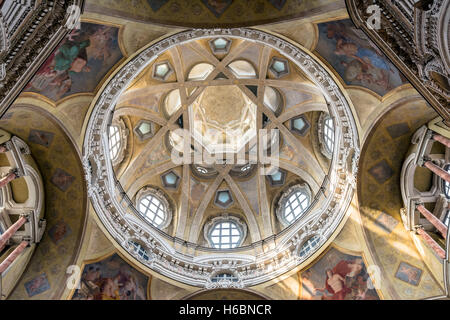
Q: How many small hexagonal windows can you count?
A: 8